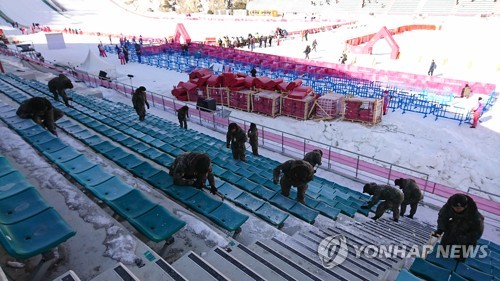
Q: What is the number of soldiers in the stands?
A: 12